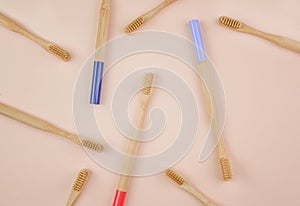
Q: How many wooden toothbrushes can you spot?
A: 9